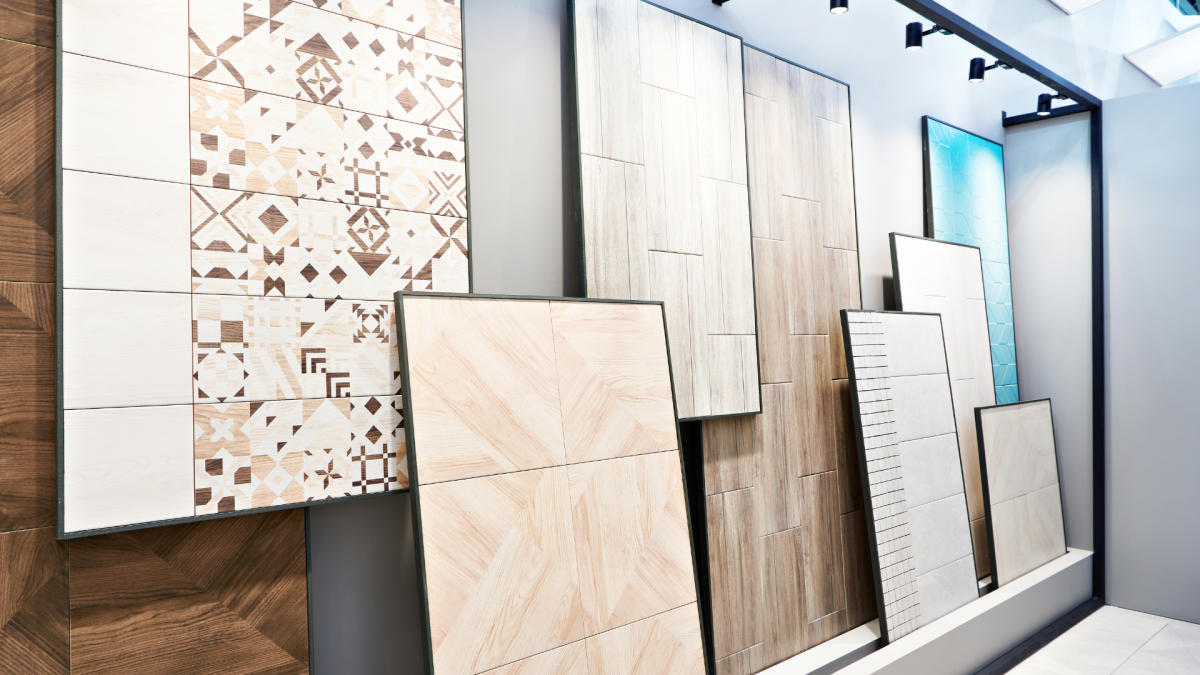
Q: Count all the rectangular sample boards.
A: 9